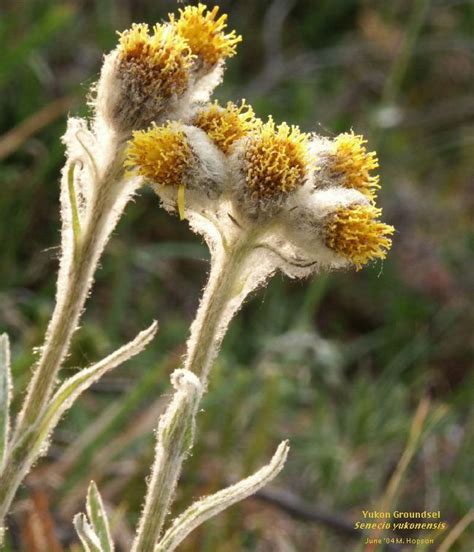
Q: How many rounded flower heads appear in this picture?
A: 7